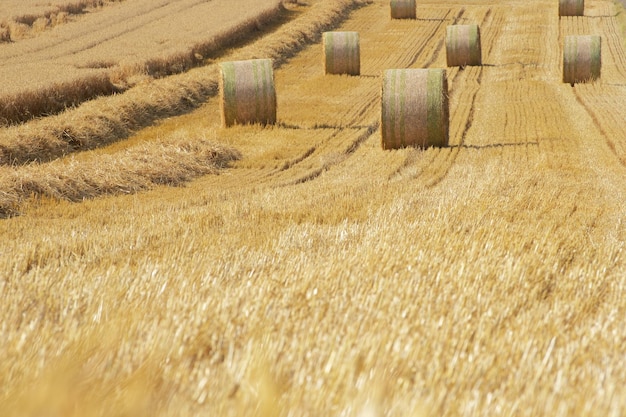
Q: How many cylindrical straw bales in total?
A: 7